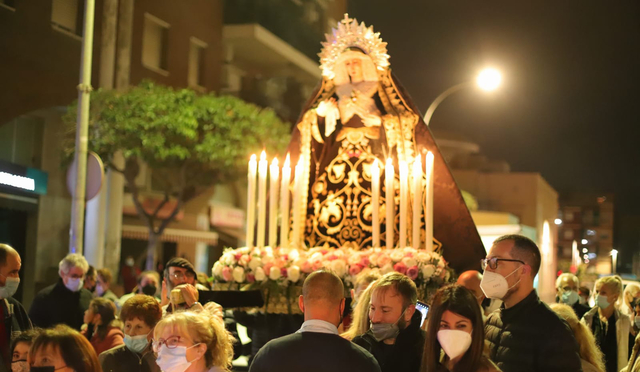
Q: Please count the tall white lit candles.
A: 10